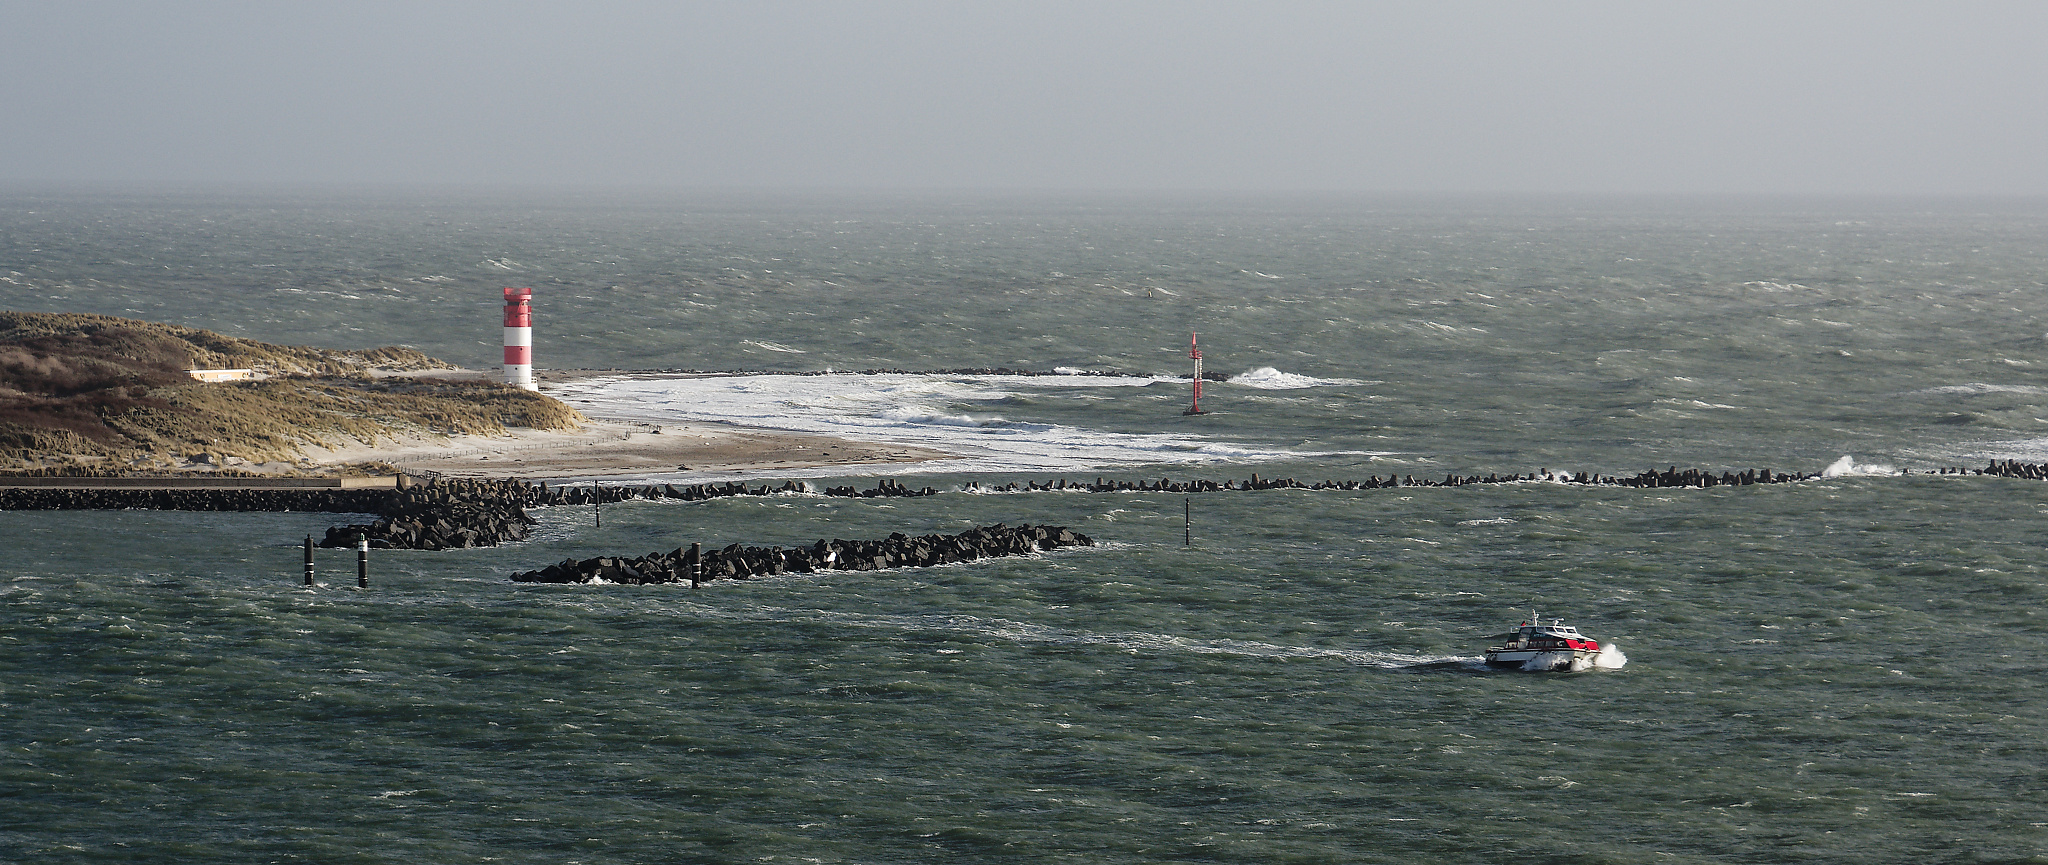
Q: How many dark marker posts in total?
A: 5